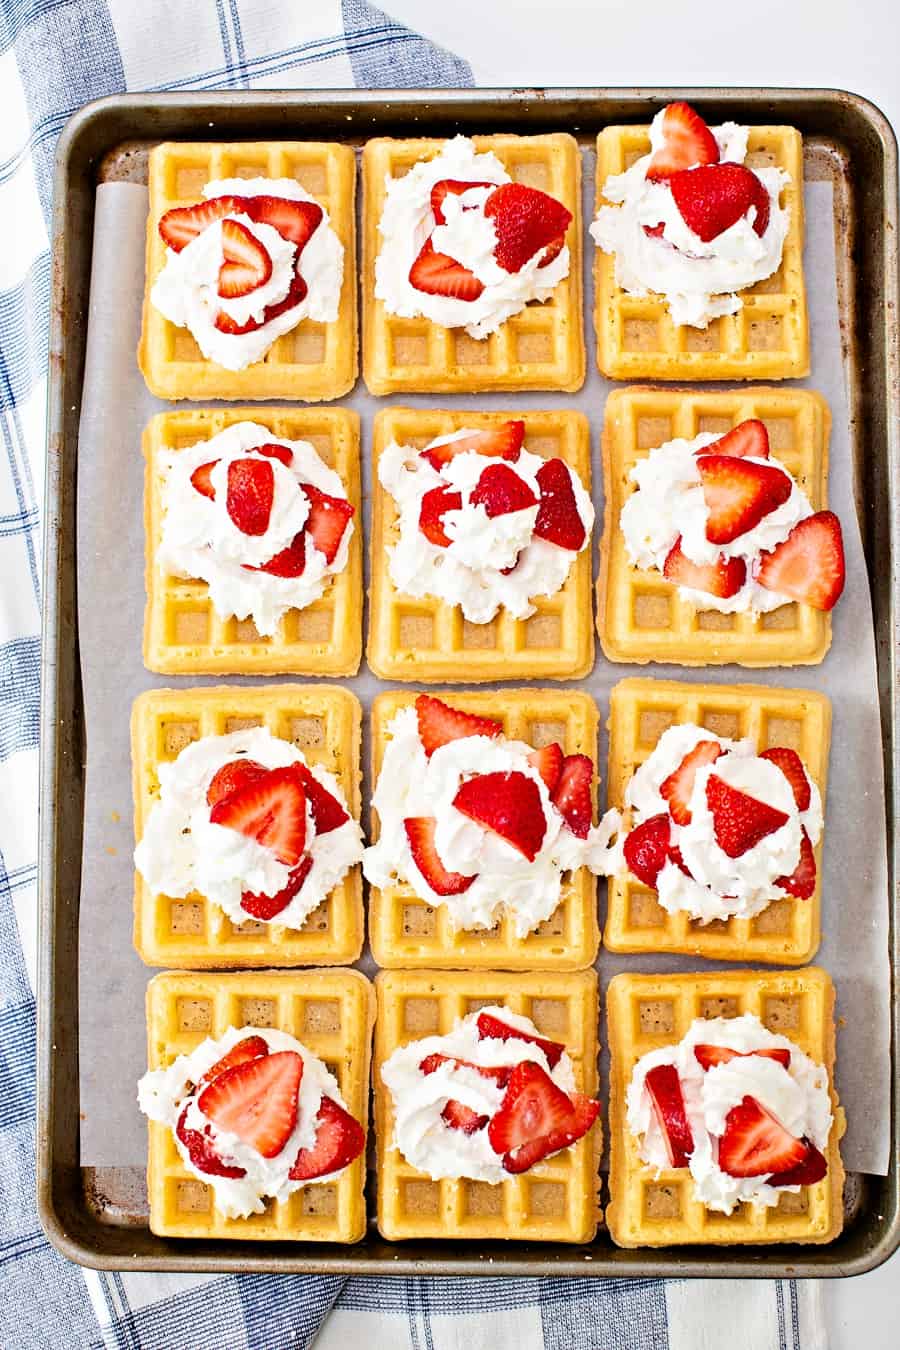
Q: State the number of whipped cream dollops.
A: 12